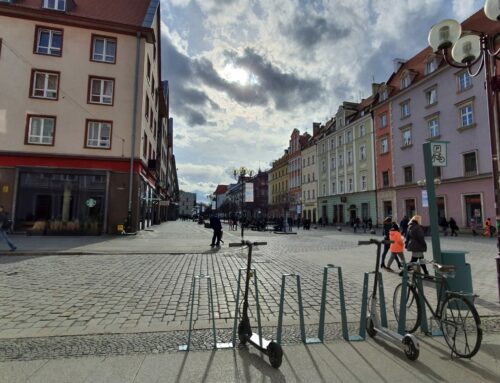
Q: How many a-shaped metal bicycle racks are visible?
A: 6